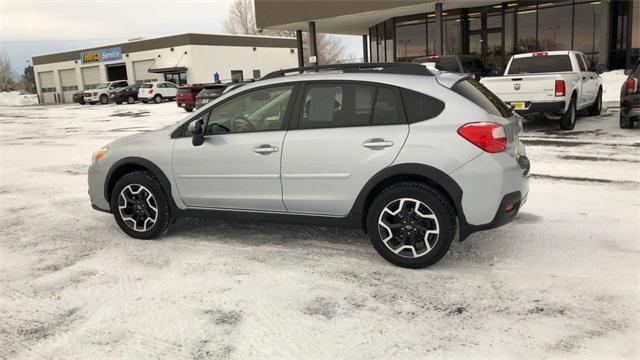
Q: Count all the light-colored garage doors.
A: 4